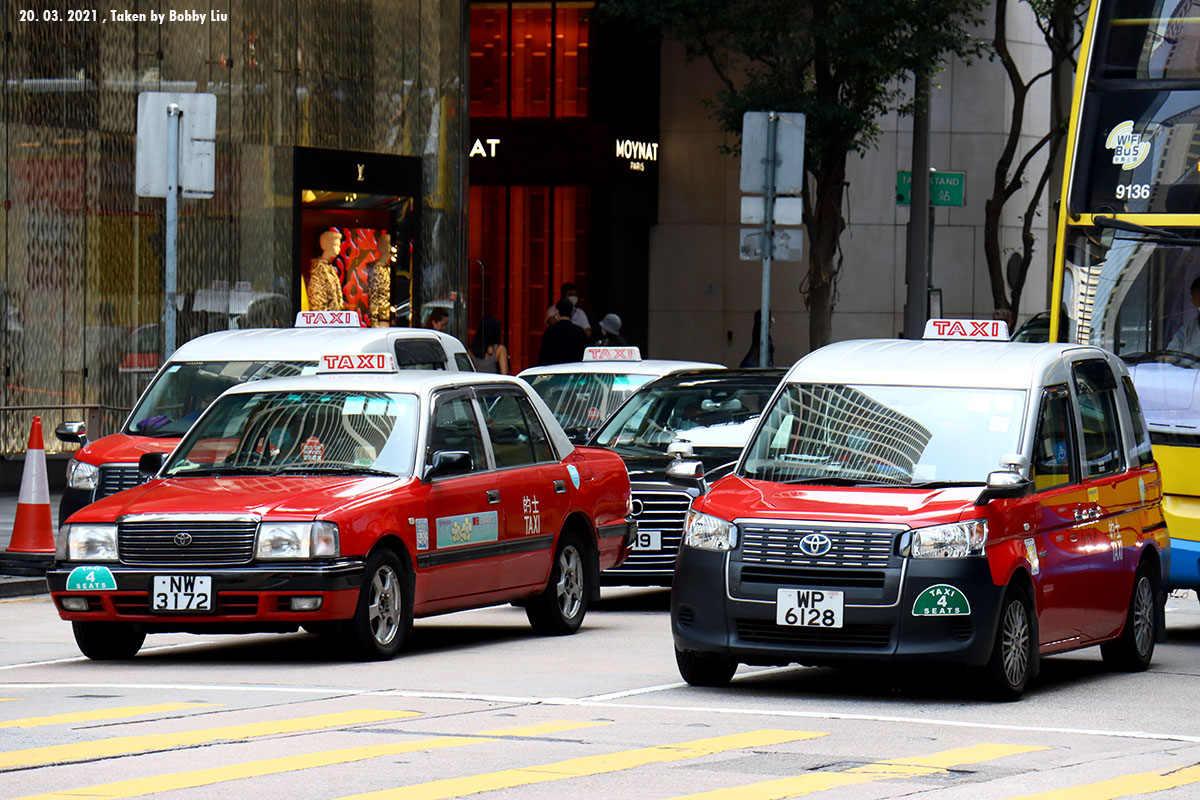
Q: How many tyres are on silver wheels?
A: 4